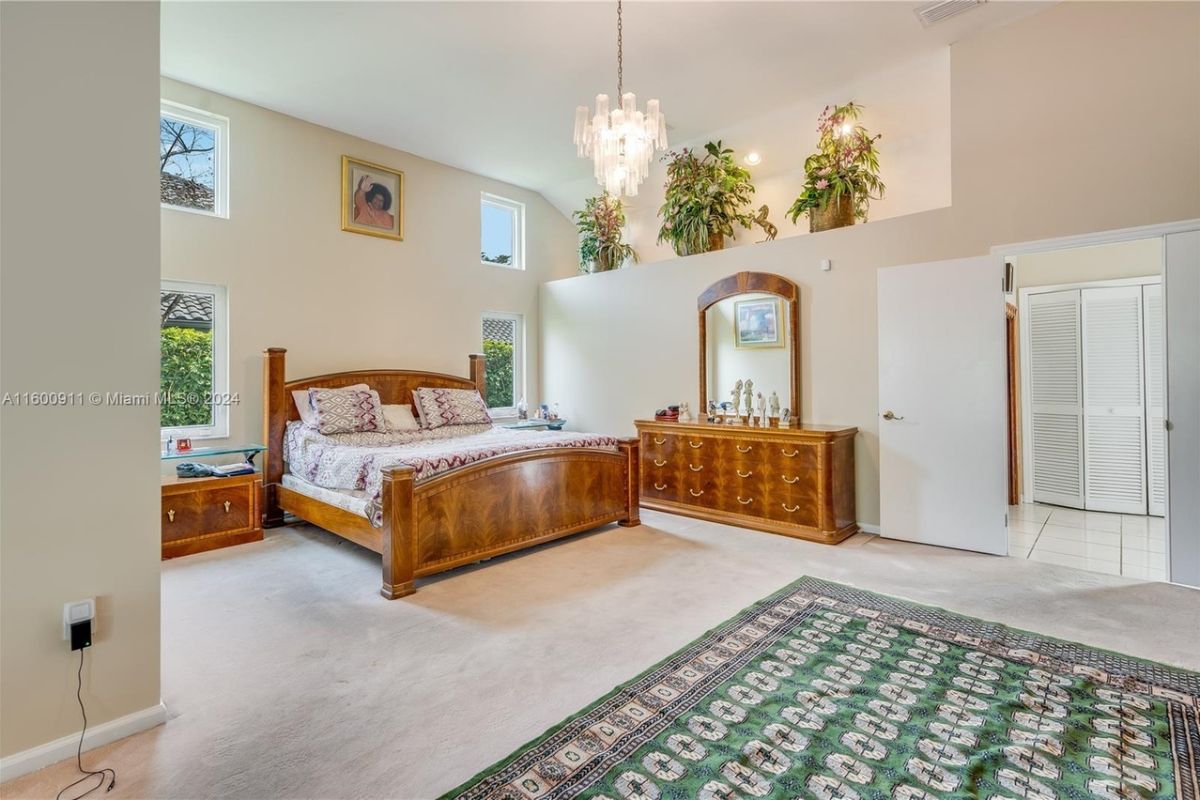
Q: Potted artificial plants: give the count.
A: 3